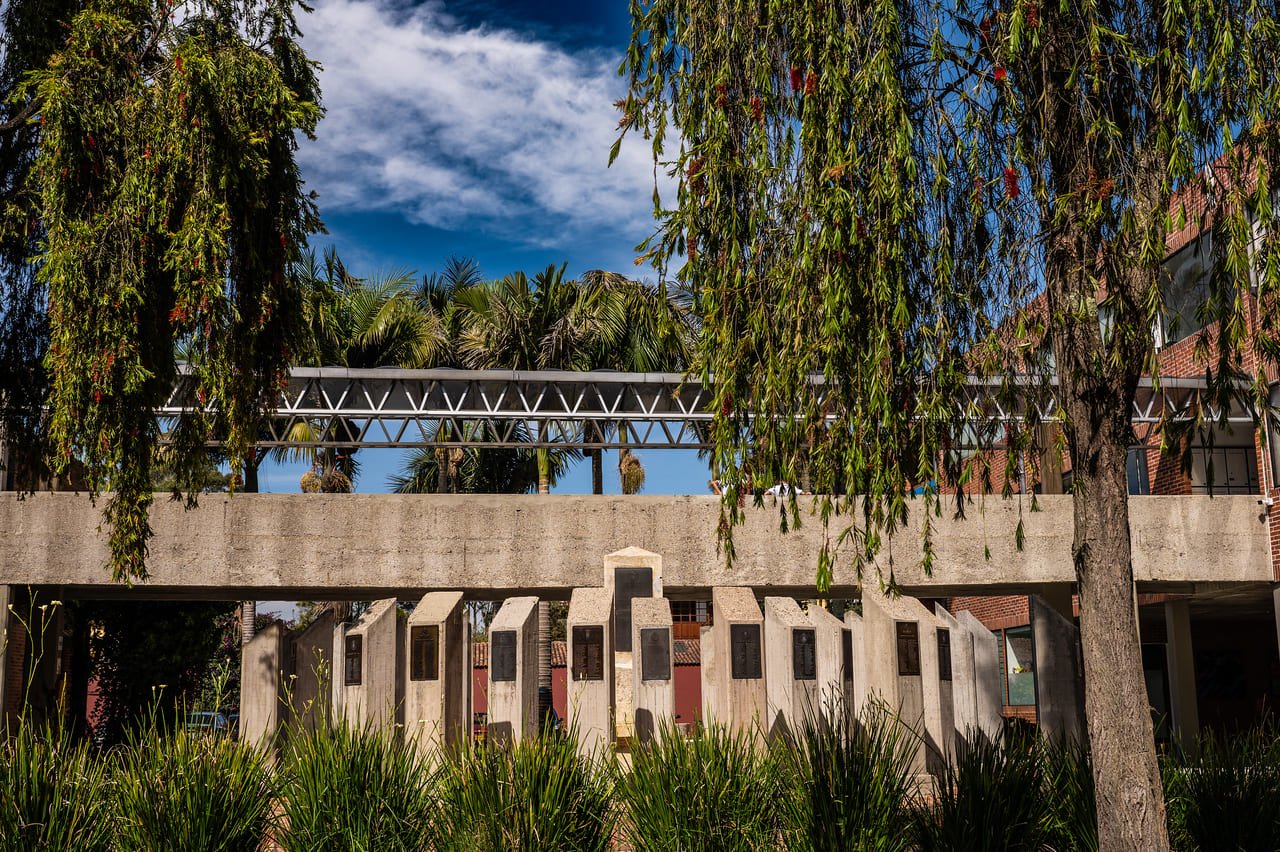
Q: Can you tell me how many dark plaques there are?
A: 11